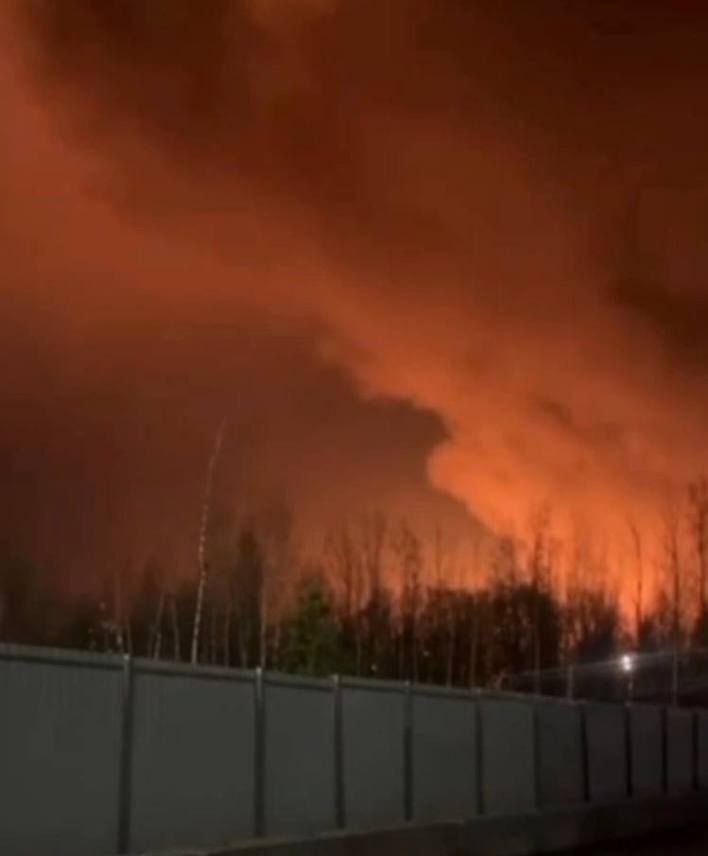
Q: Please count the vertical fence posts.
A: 10